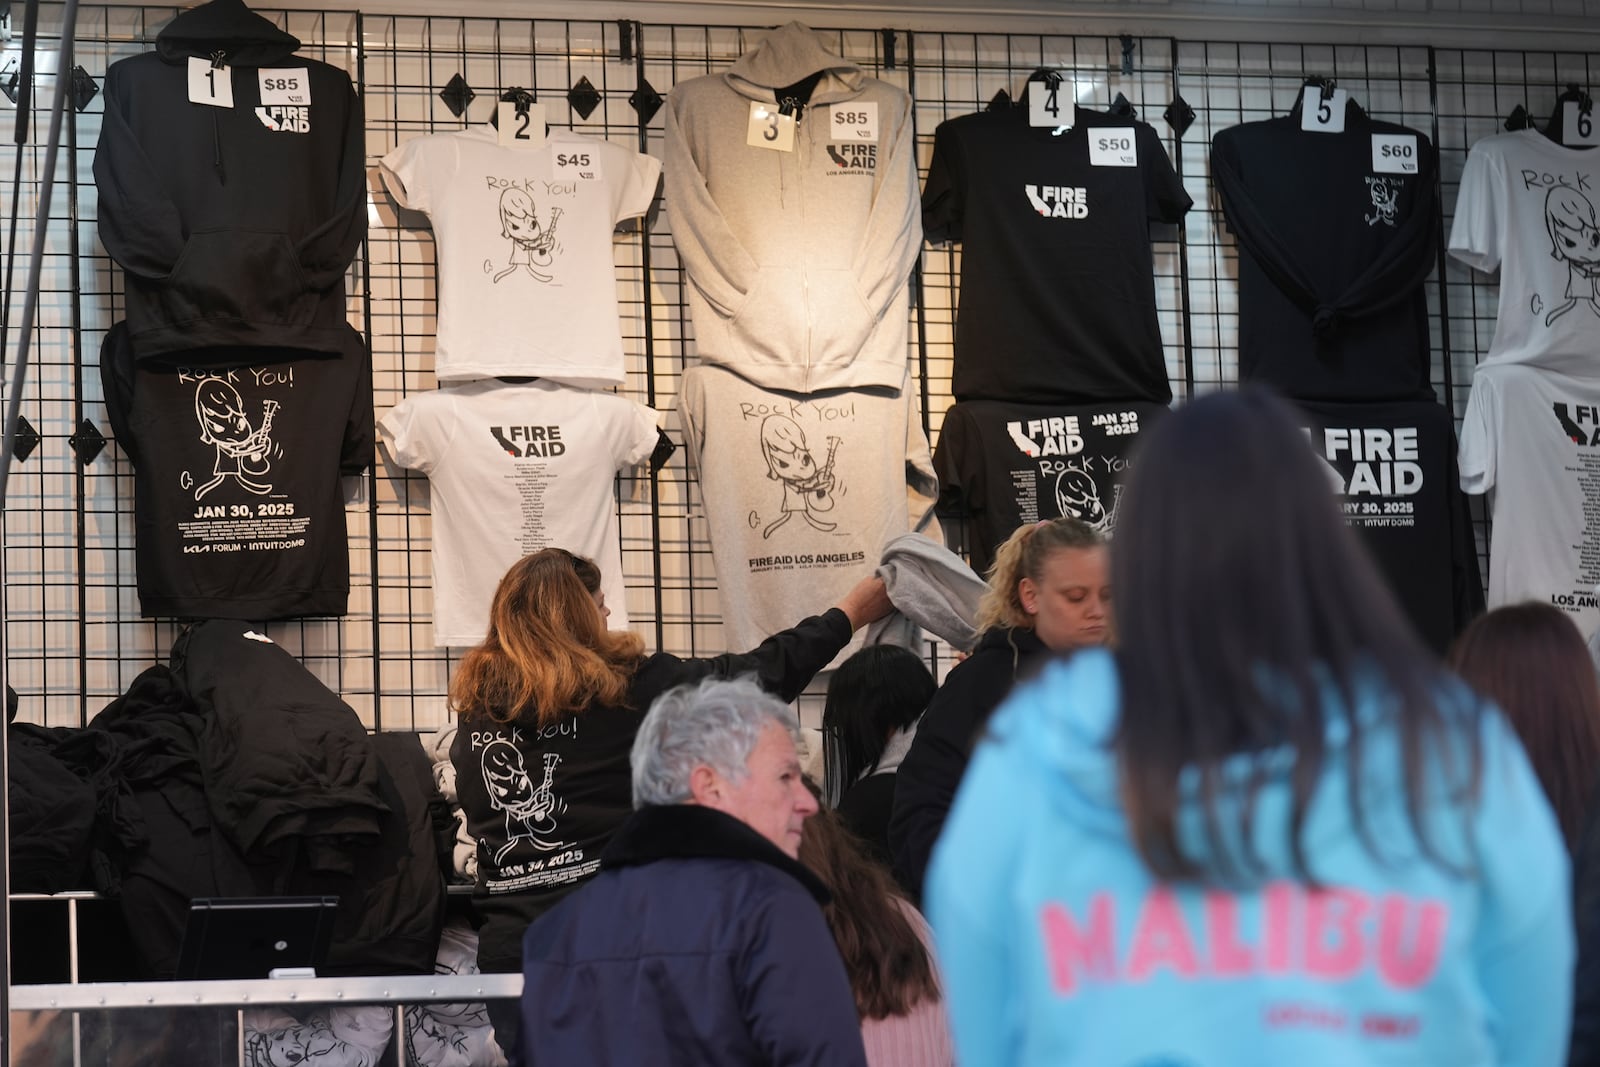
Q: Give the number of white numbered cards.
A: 6